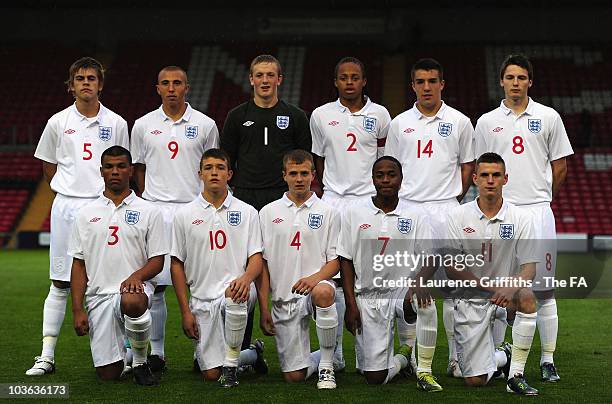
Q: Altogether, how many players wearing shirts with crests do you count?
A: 11